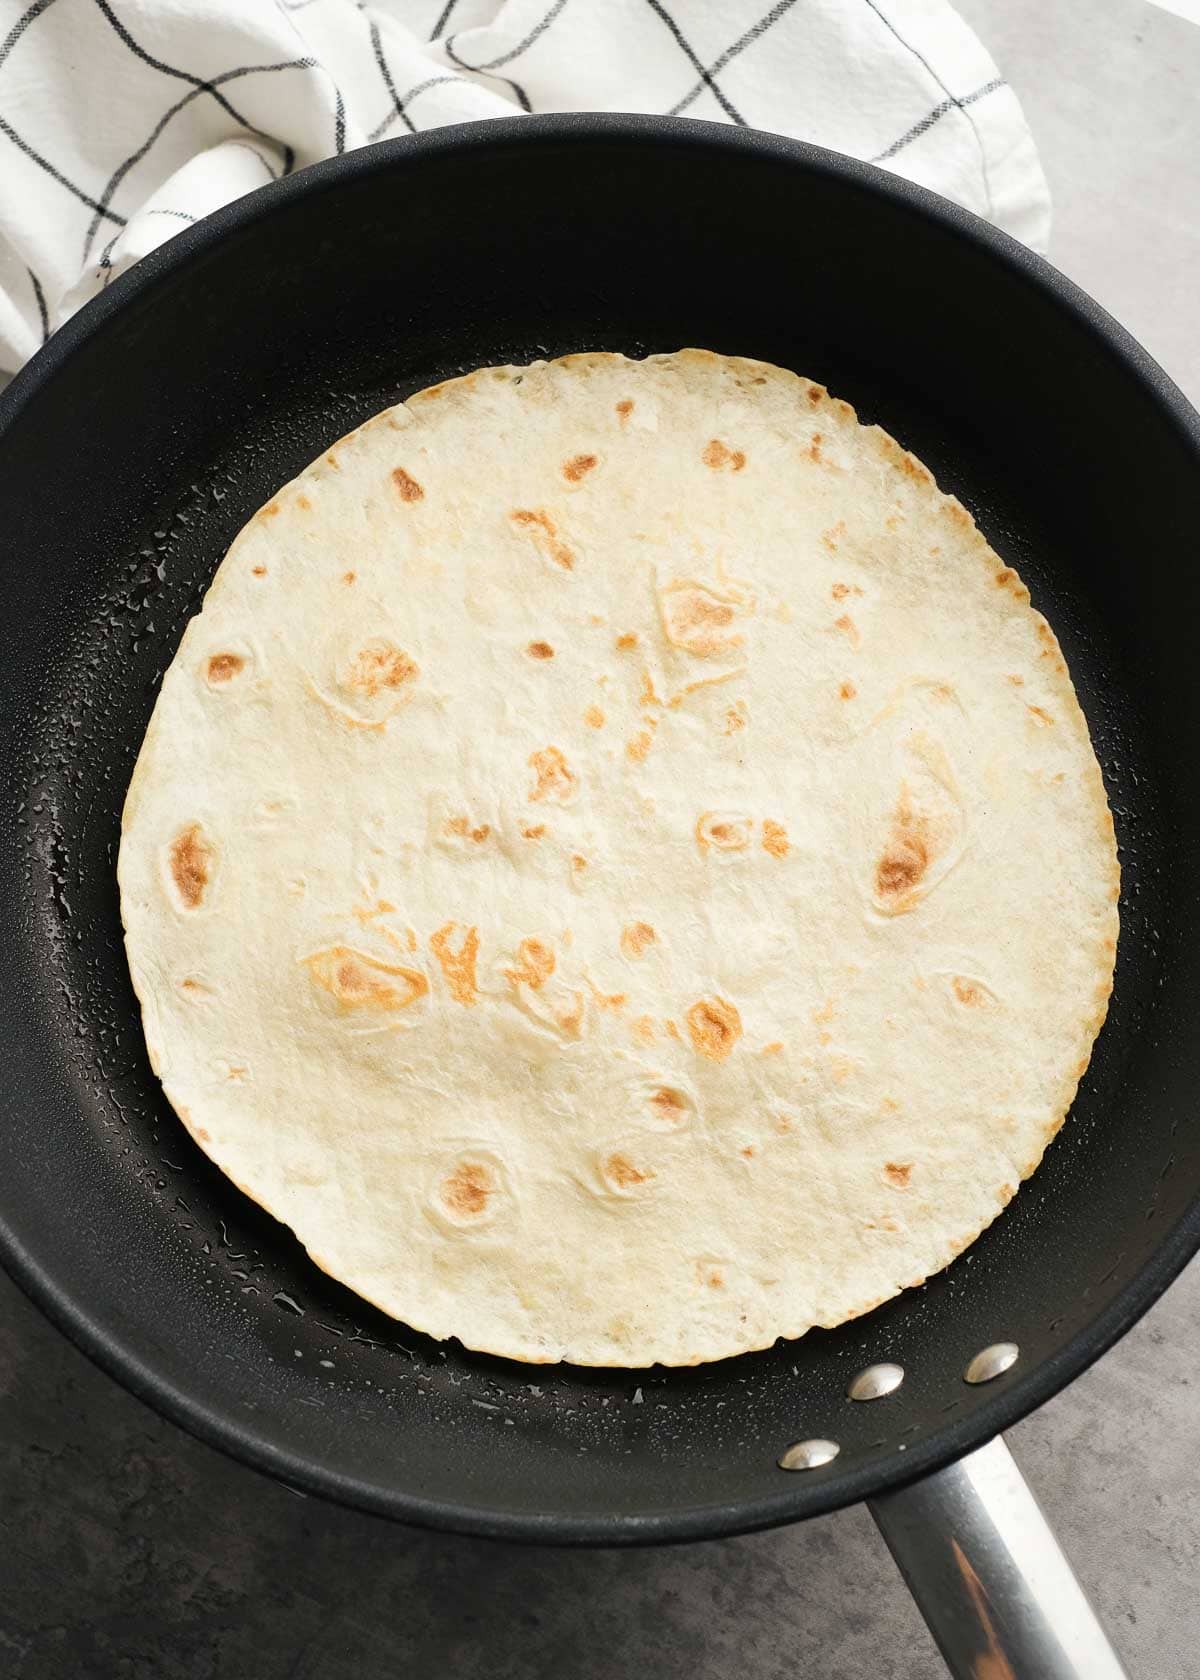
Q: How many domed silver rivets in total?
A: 3